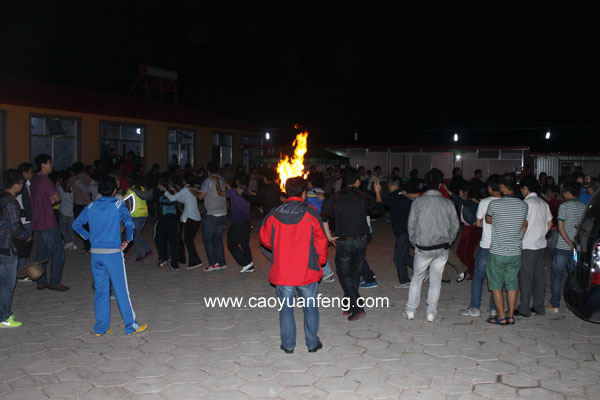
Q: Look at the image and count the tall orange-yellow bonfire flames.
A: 1